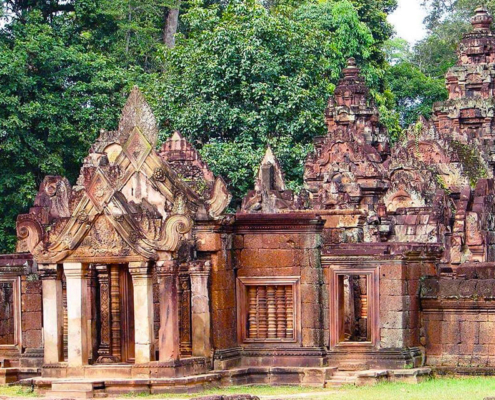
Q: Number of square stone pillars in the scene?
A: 5